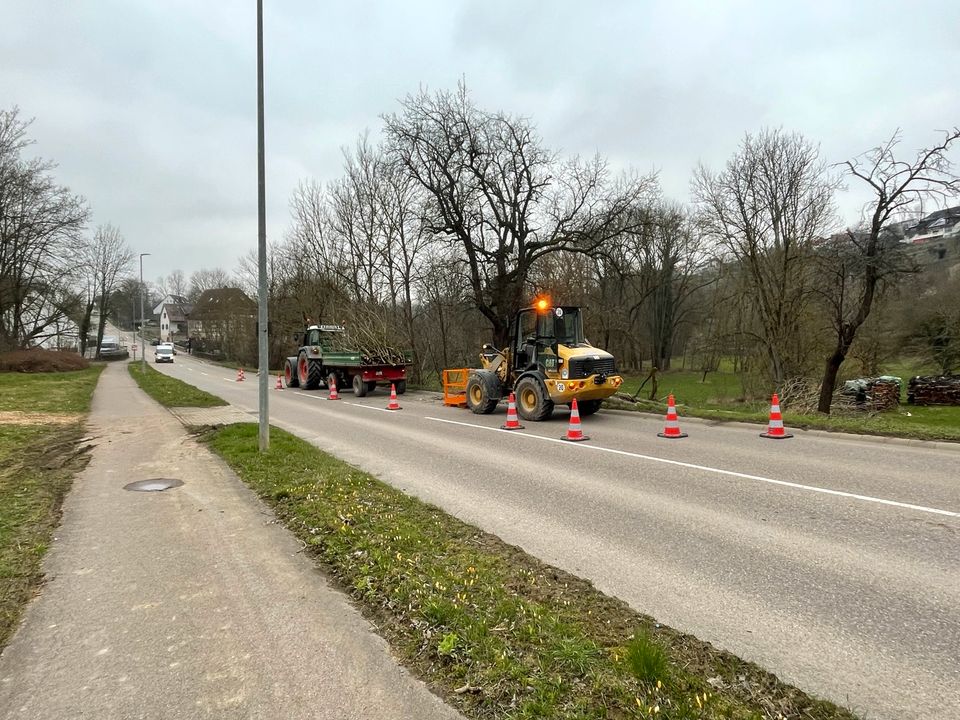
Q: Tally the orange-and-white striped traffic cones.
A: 9